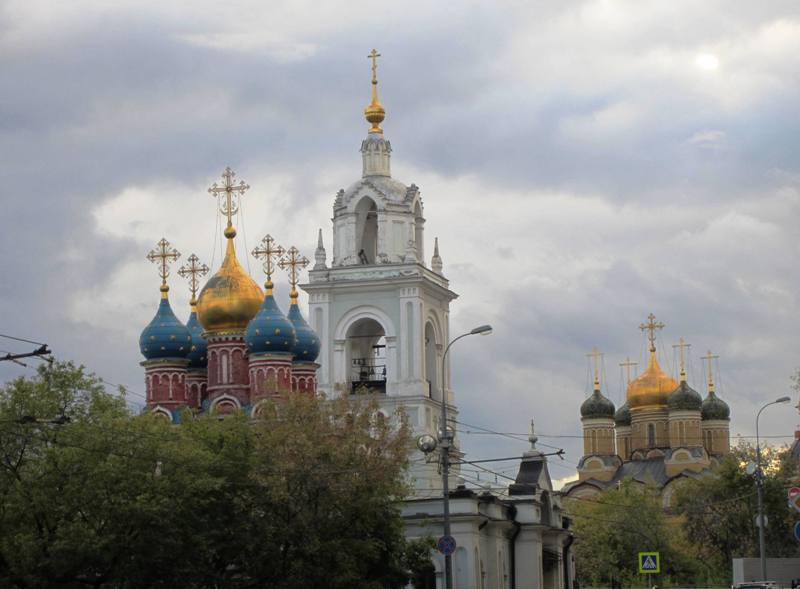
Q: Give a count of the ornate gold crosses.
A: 11